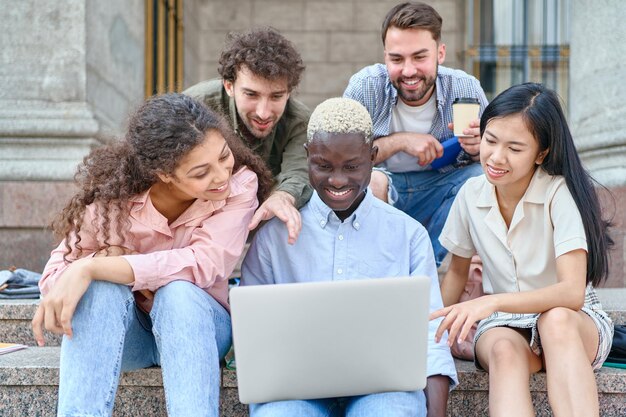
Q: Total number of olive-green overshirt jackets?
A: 1